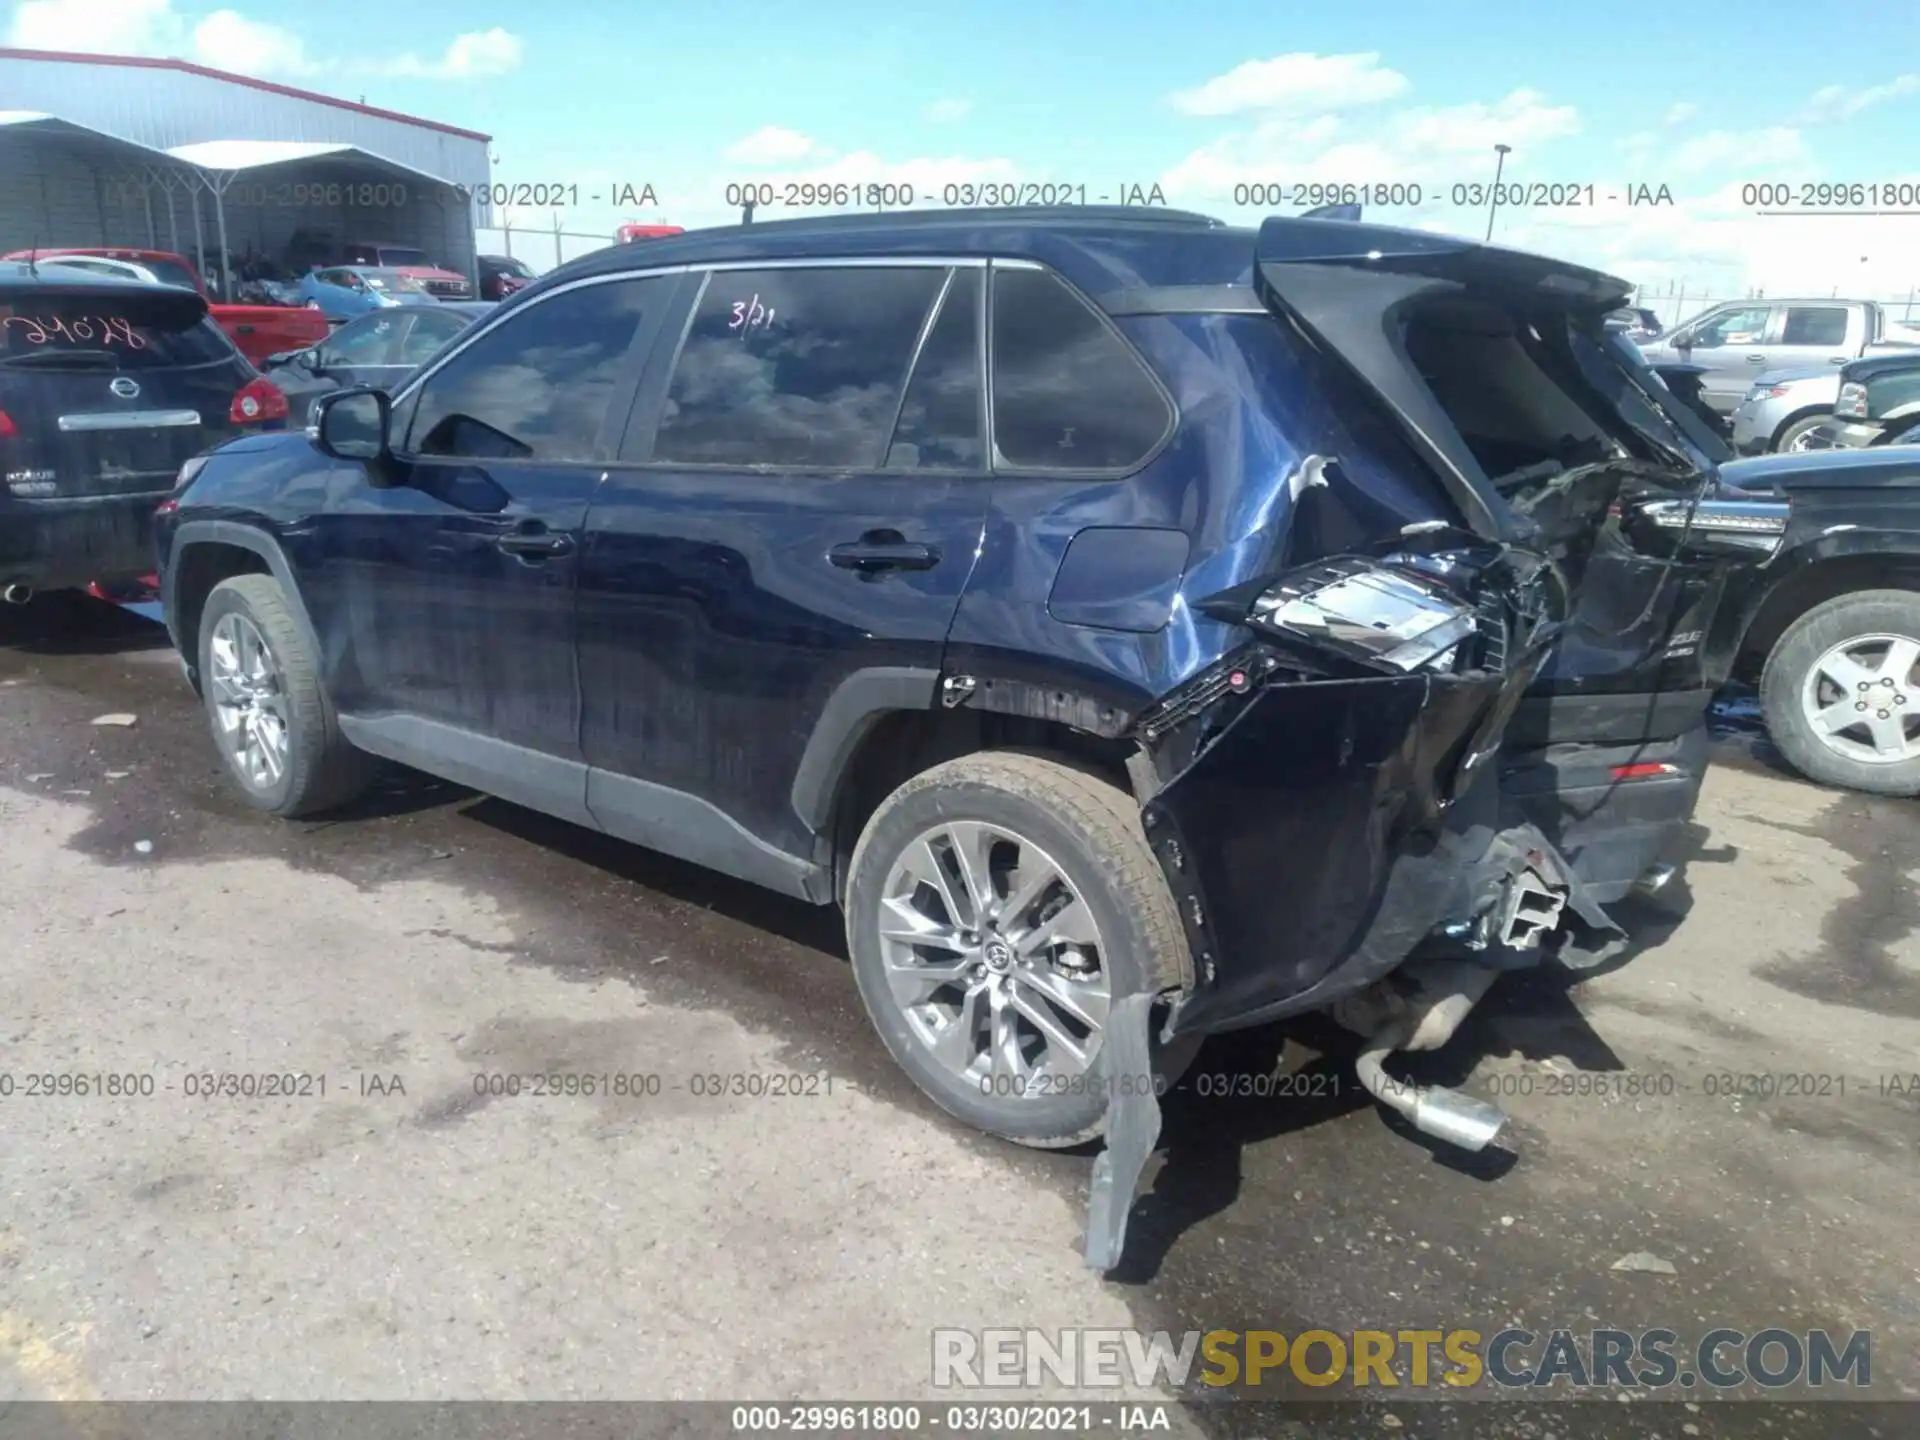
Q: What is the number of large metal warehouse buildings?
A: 1